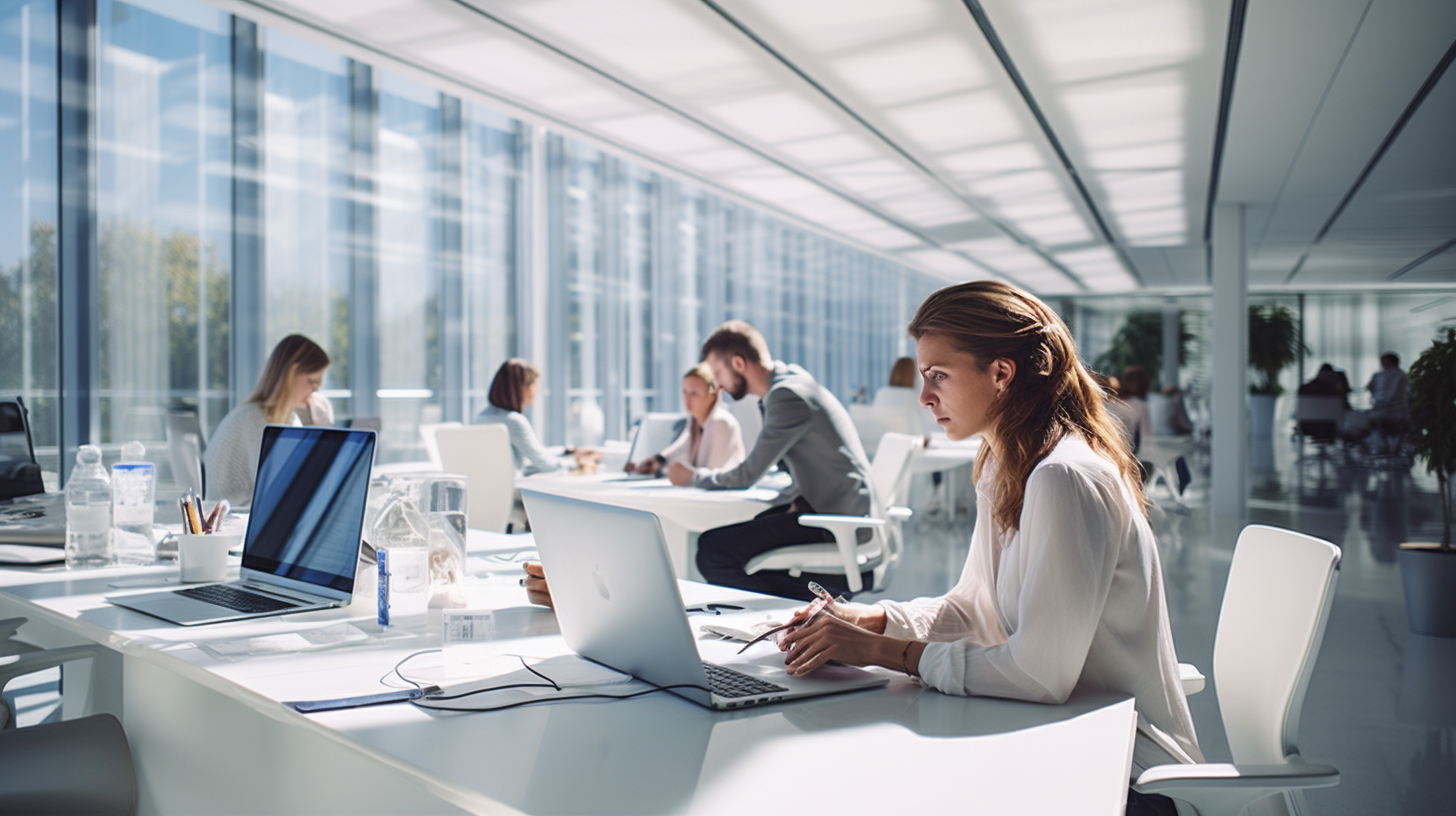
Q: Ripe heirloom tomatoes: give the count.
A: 0